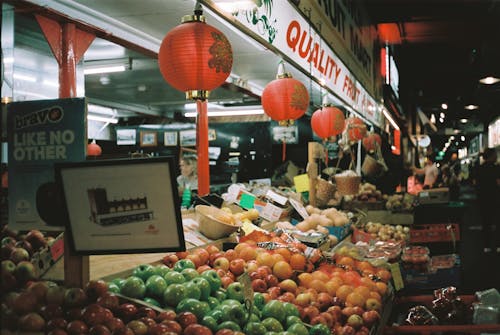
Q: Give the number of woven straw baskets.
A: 3